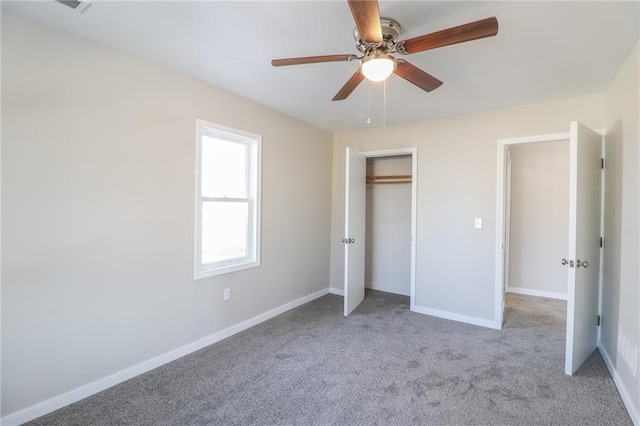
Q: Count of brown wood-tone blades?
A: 5